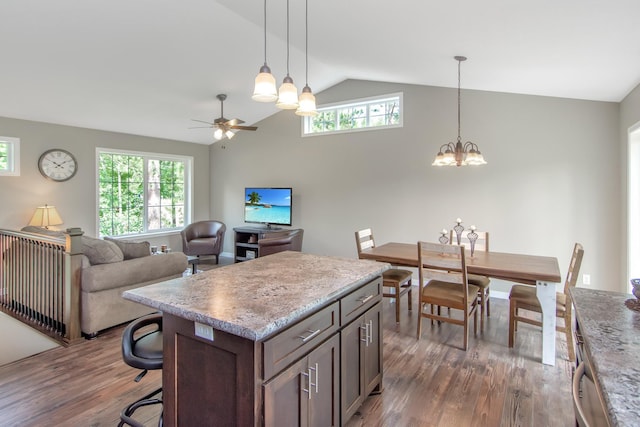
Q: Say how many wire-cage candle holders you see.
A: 3